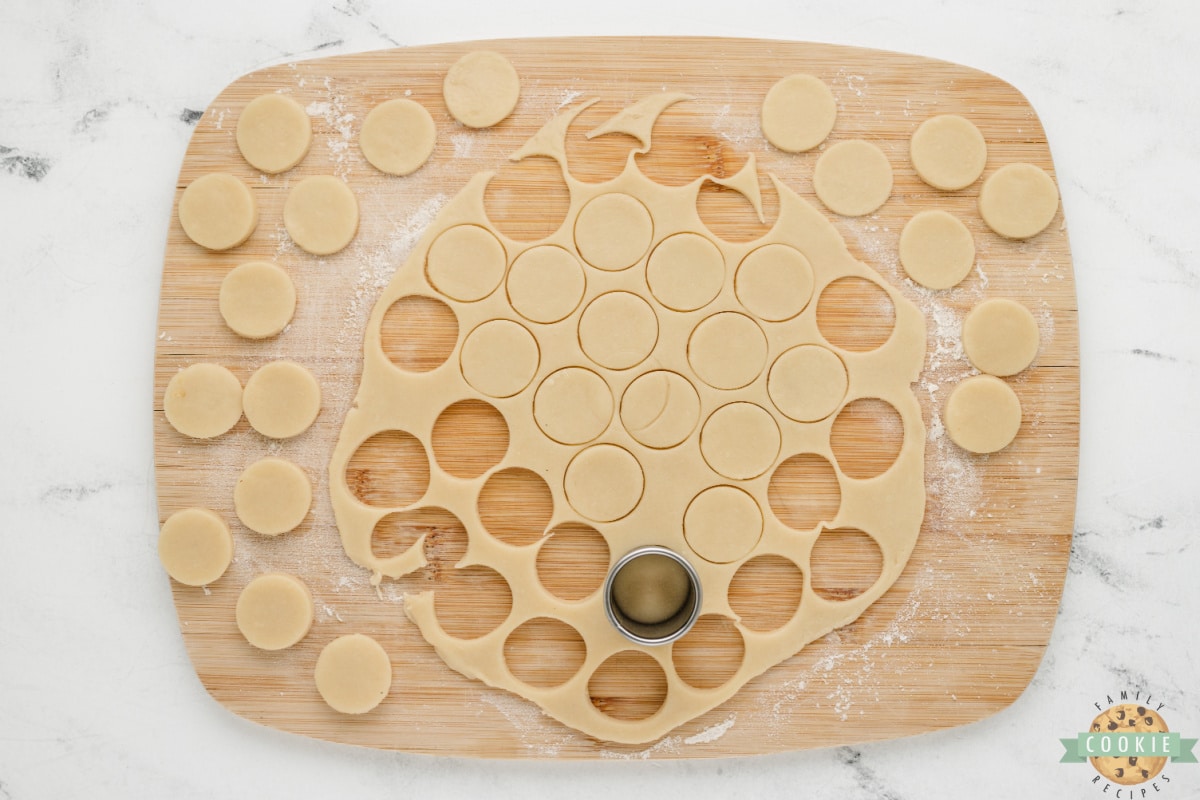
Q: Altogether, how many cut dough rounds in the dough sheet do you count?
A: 14